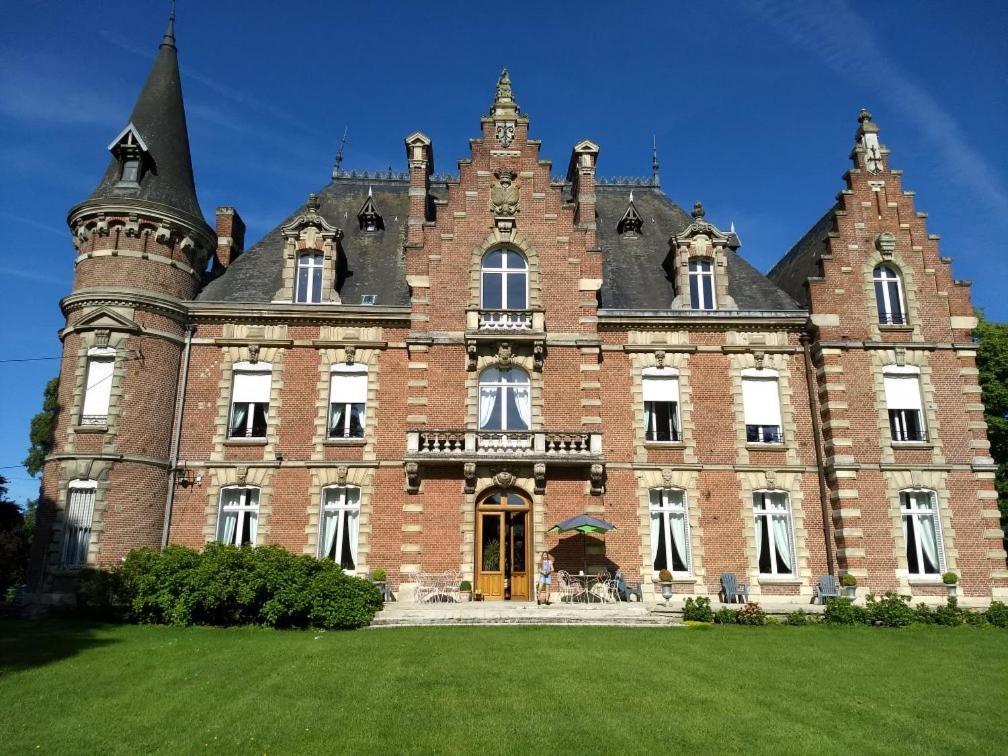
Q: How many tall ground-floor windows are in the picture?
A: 6